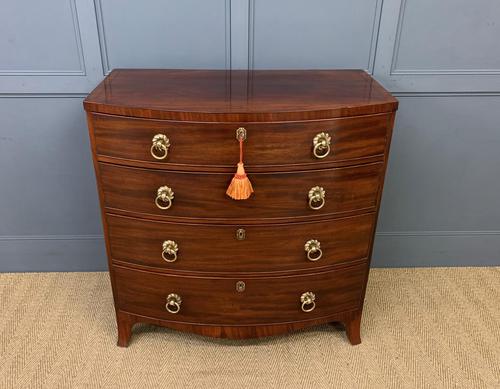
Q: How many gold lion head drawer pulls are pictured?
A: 8